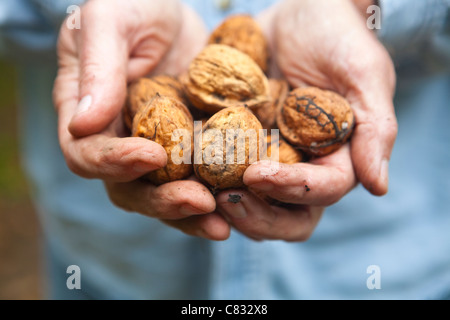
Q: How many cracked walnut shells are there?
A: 0